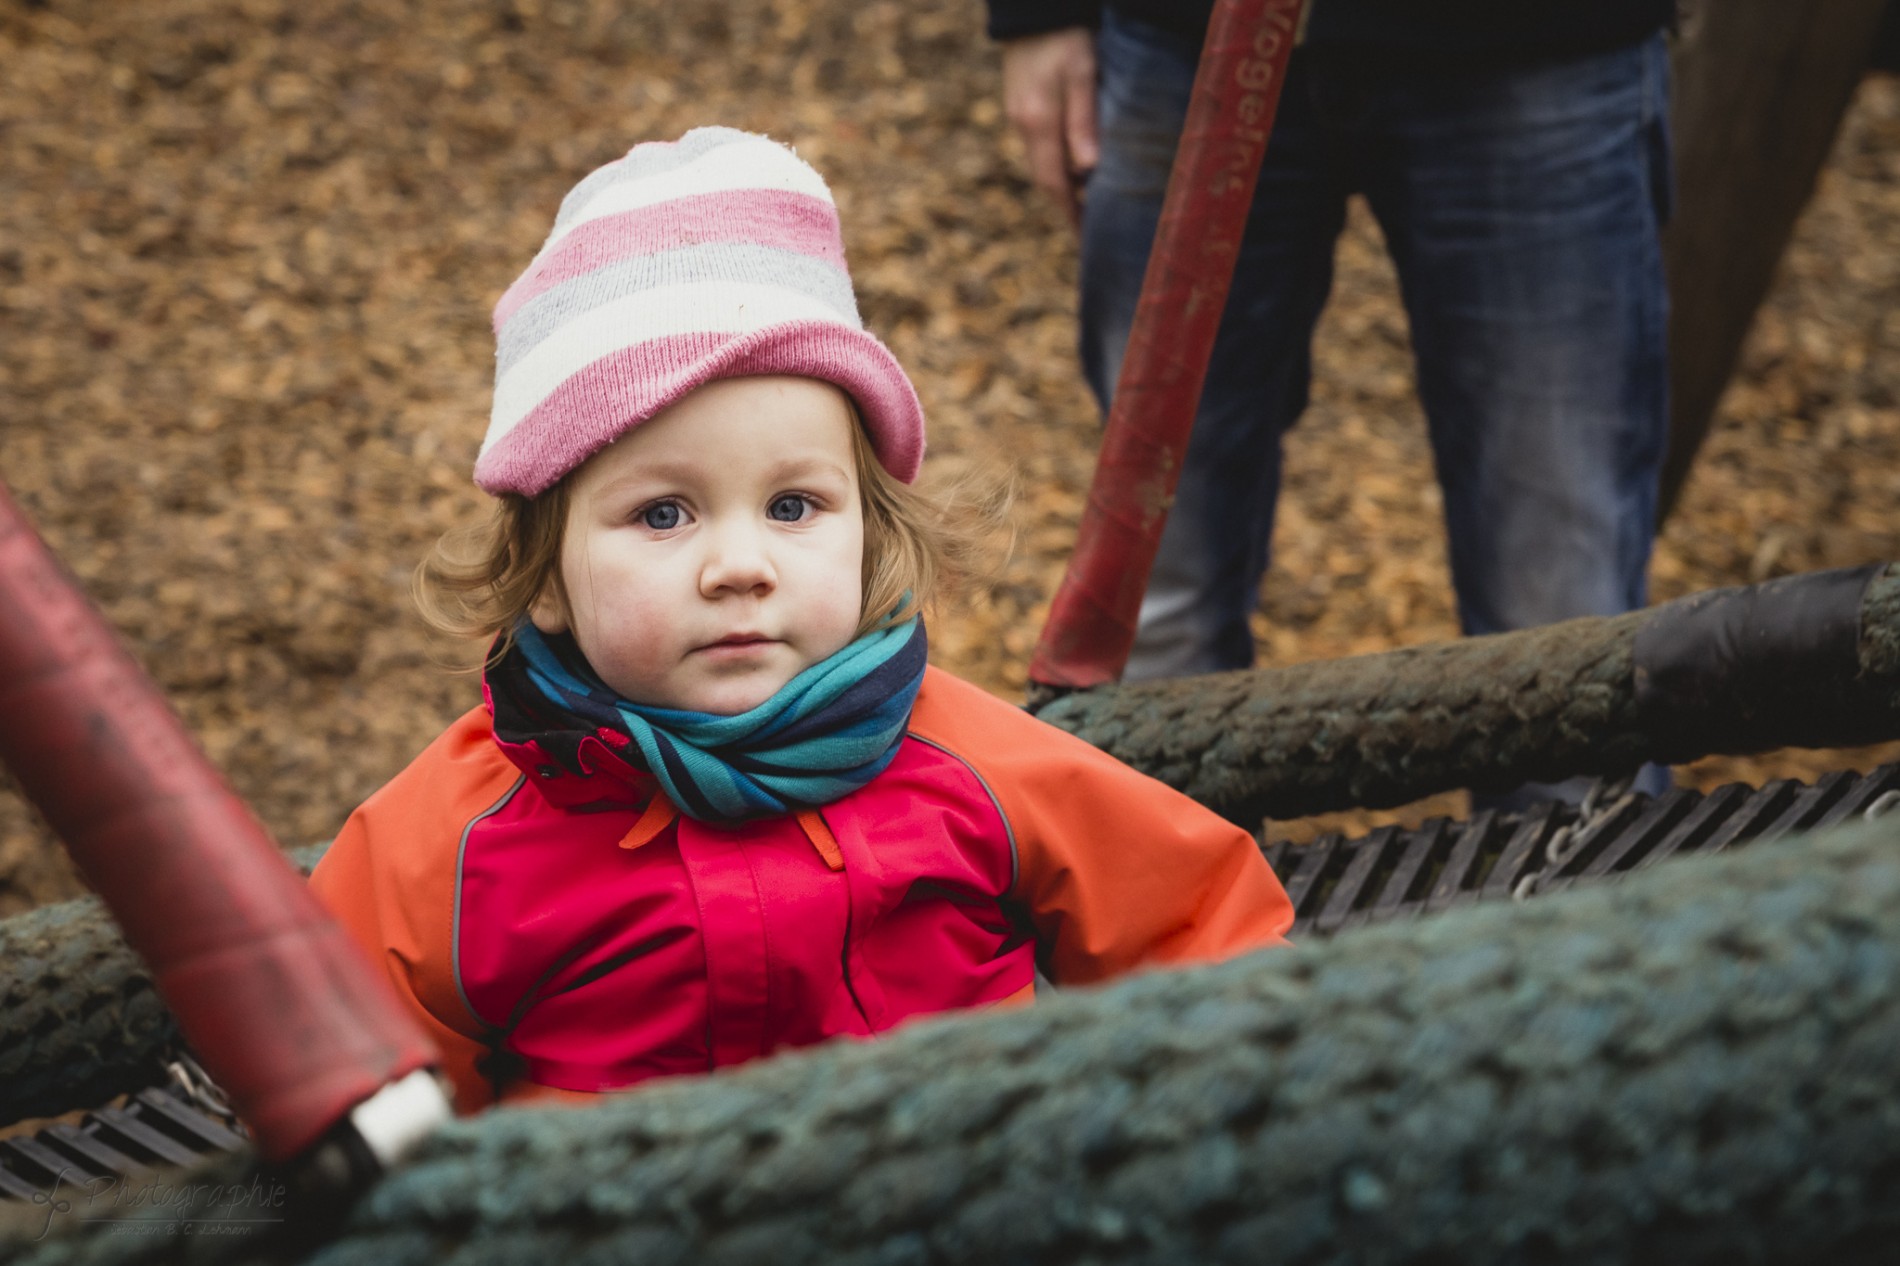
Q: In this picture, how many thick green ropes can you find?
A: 2